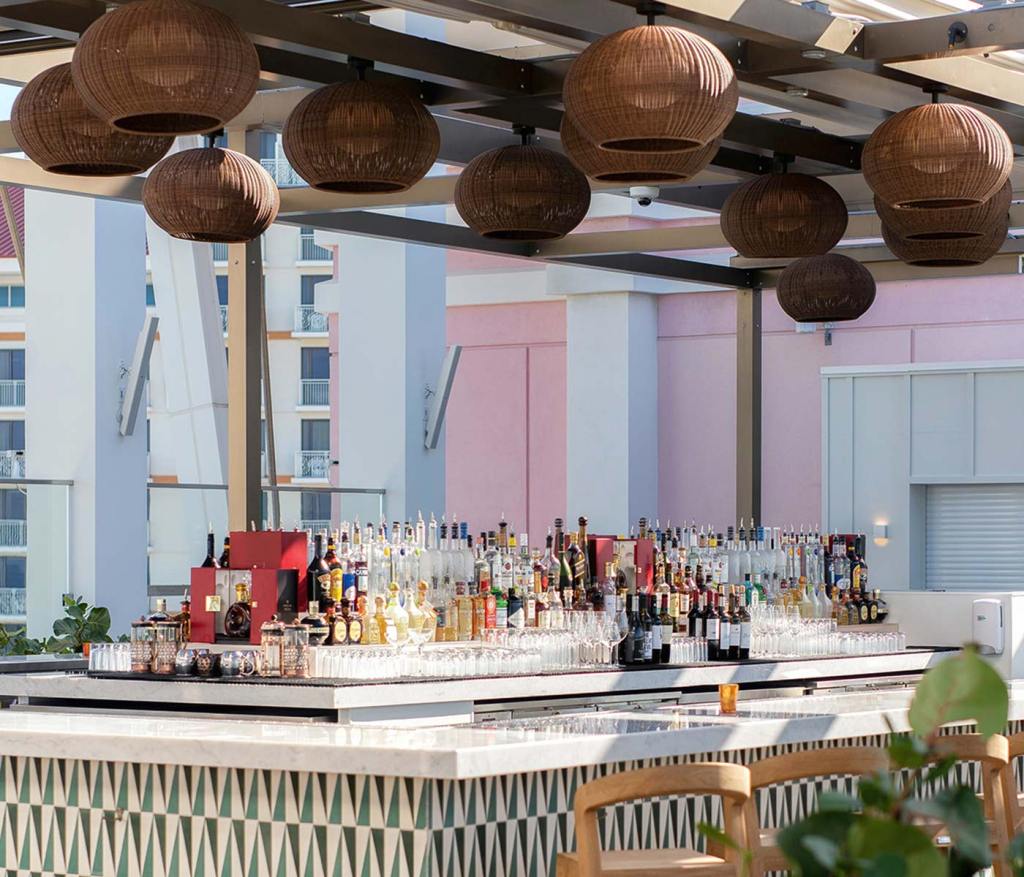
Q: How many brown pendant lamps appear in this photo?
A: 12